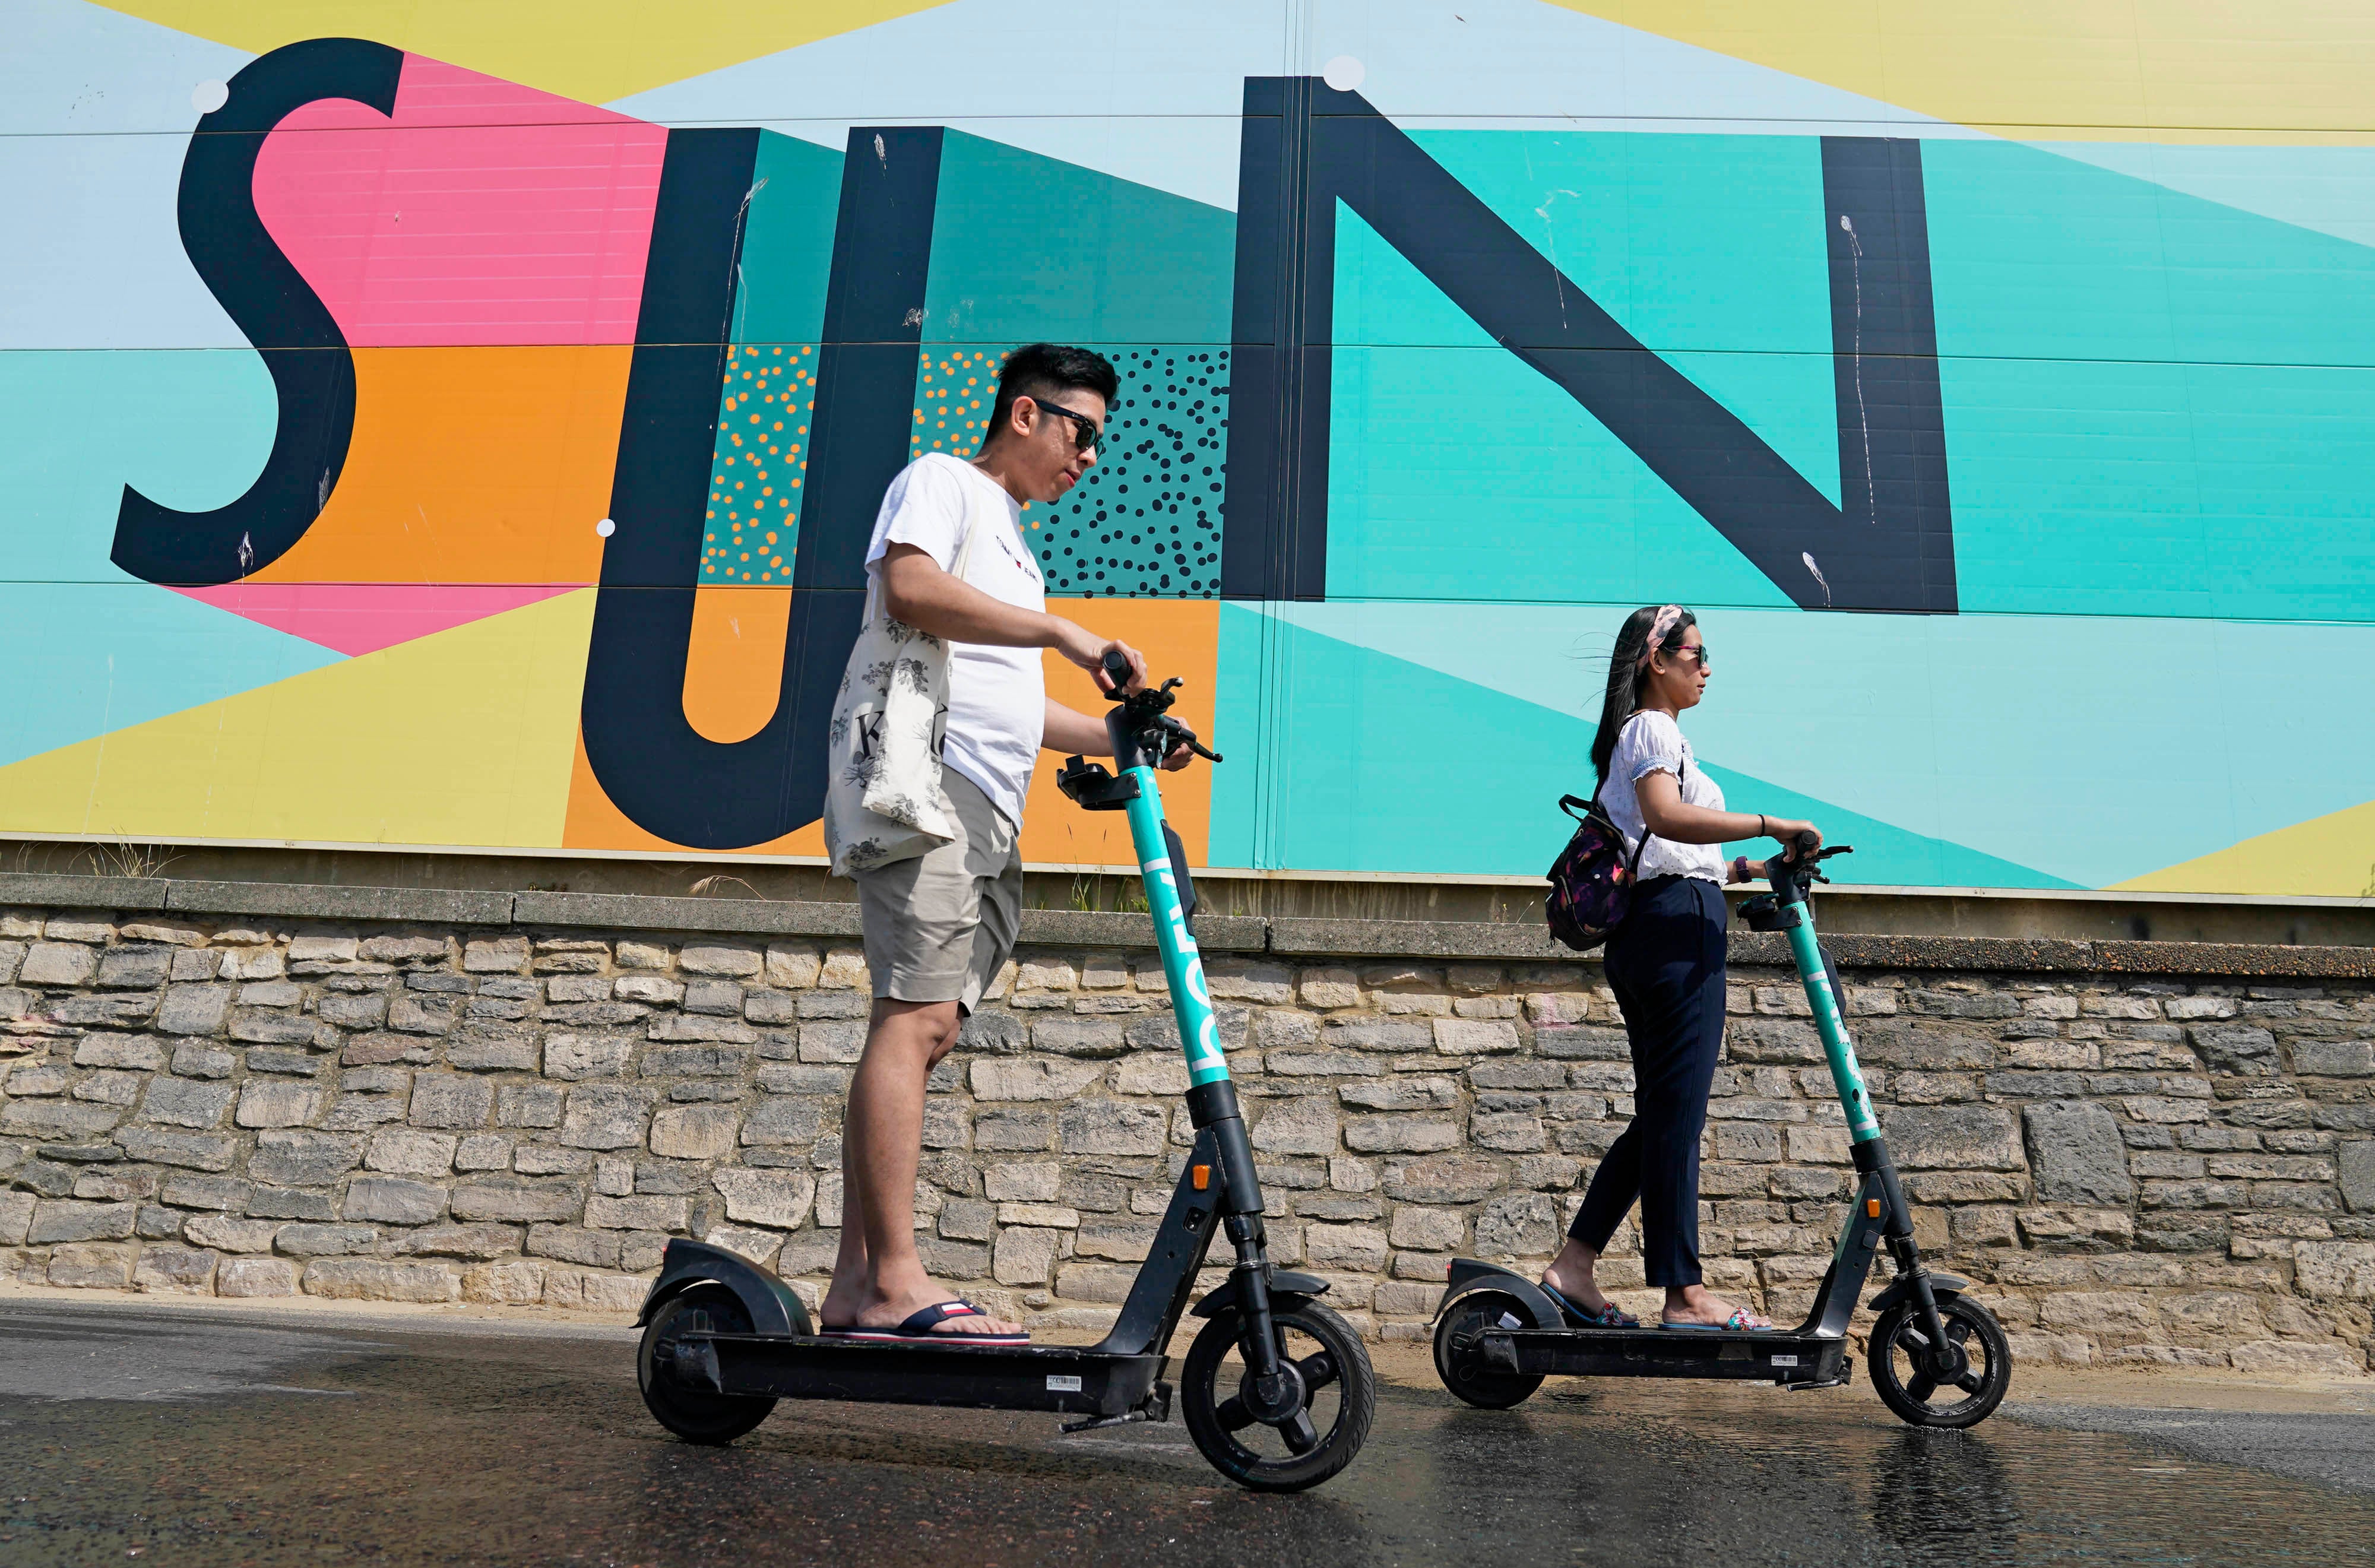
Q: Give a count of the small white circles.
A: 3